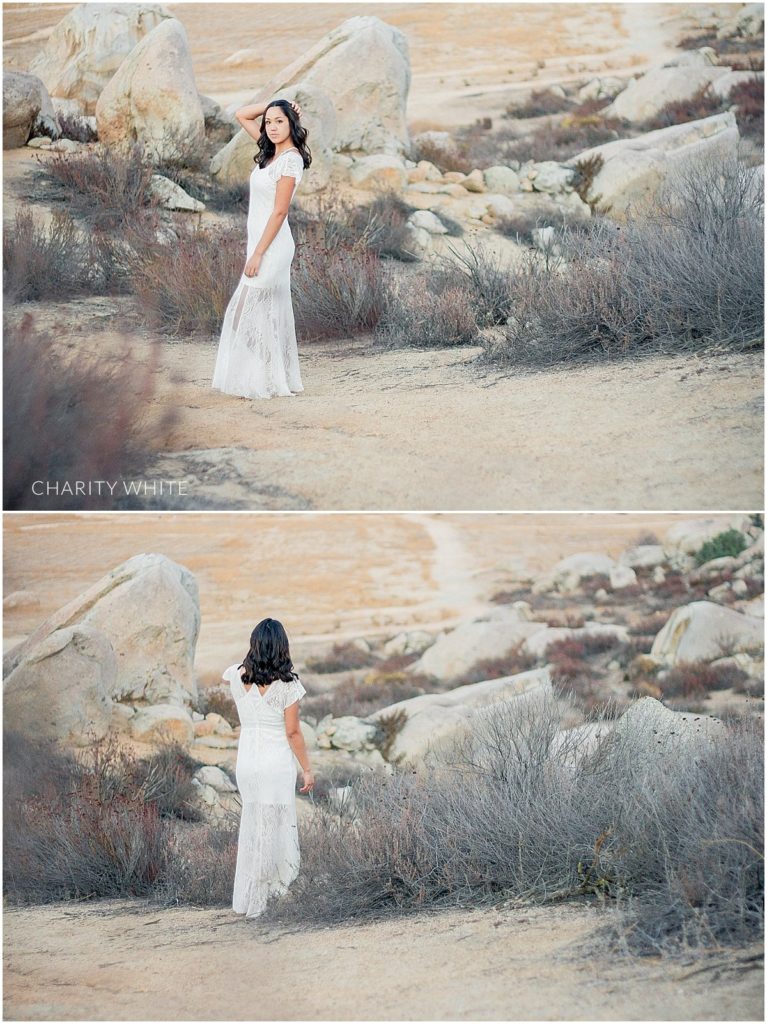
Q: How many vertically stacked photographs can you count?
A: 2